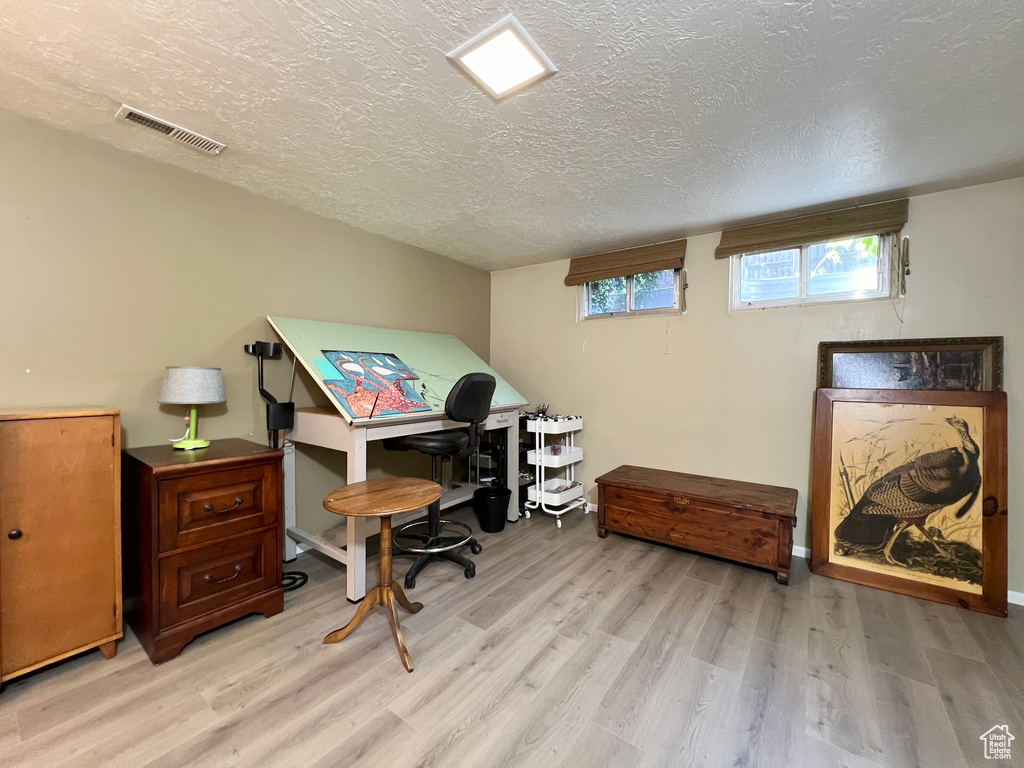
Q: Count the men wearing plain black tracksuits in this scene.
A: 0